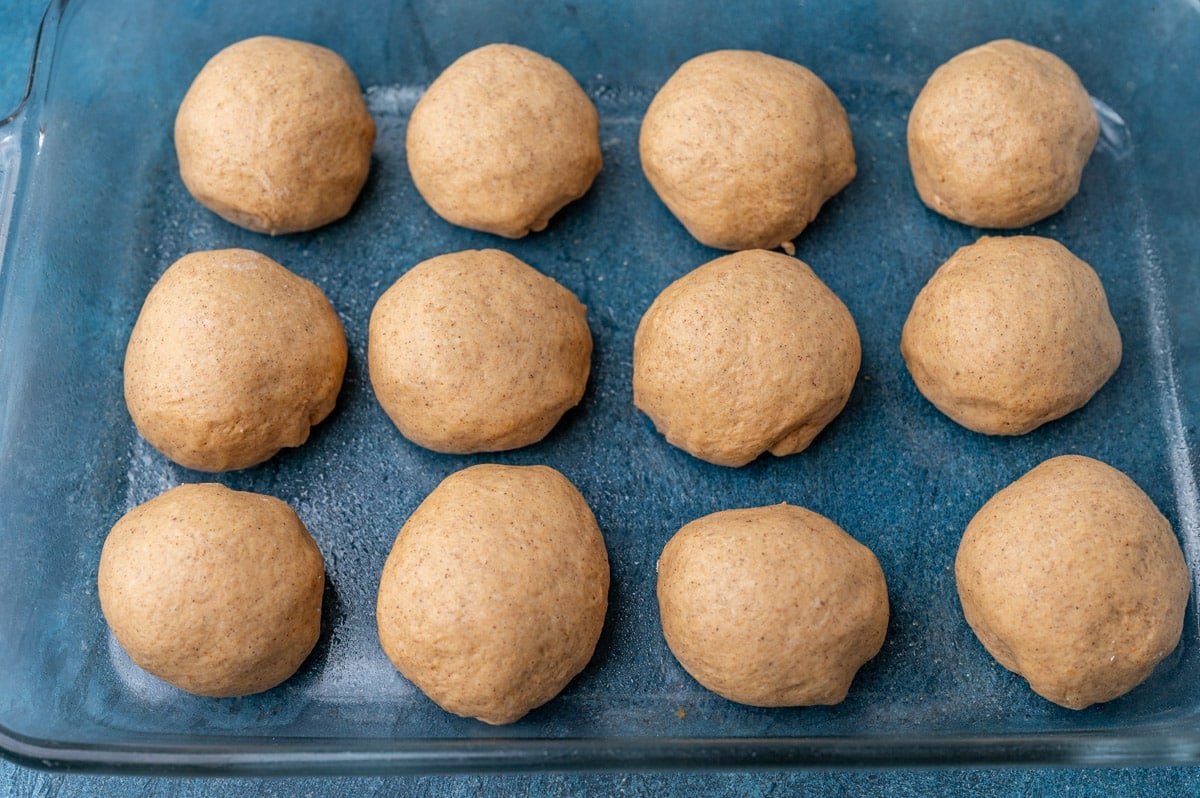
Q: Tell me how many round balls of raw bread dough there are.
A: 12